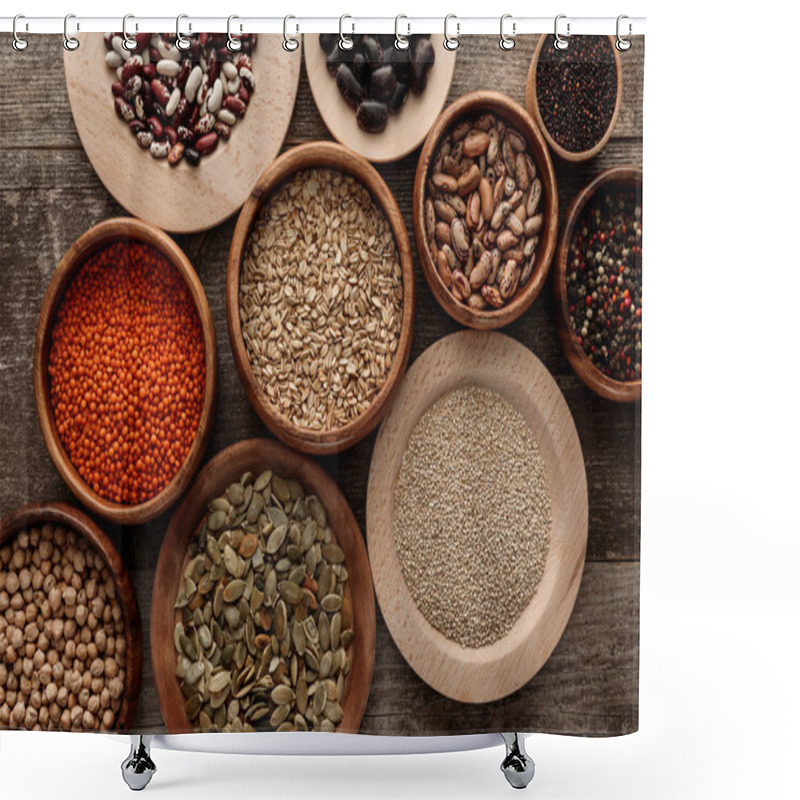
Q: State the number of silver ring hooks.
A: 12